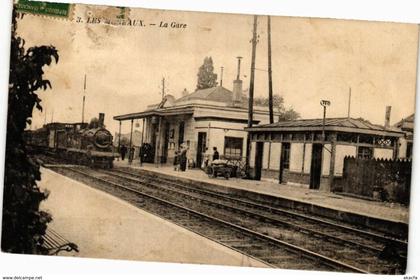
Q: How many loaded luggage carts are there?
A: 1